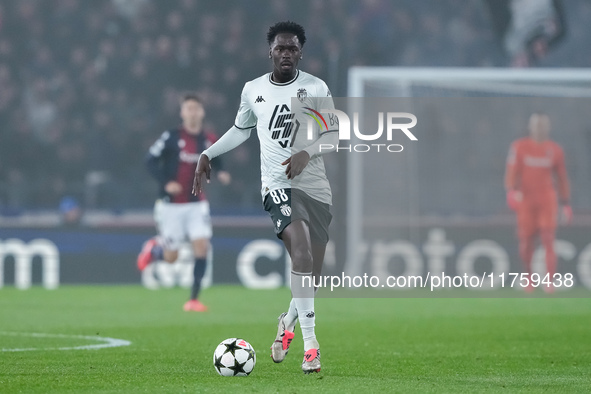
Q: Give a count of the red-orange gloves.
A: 2